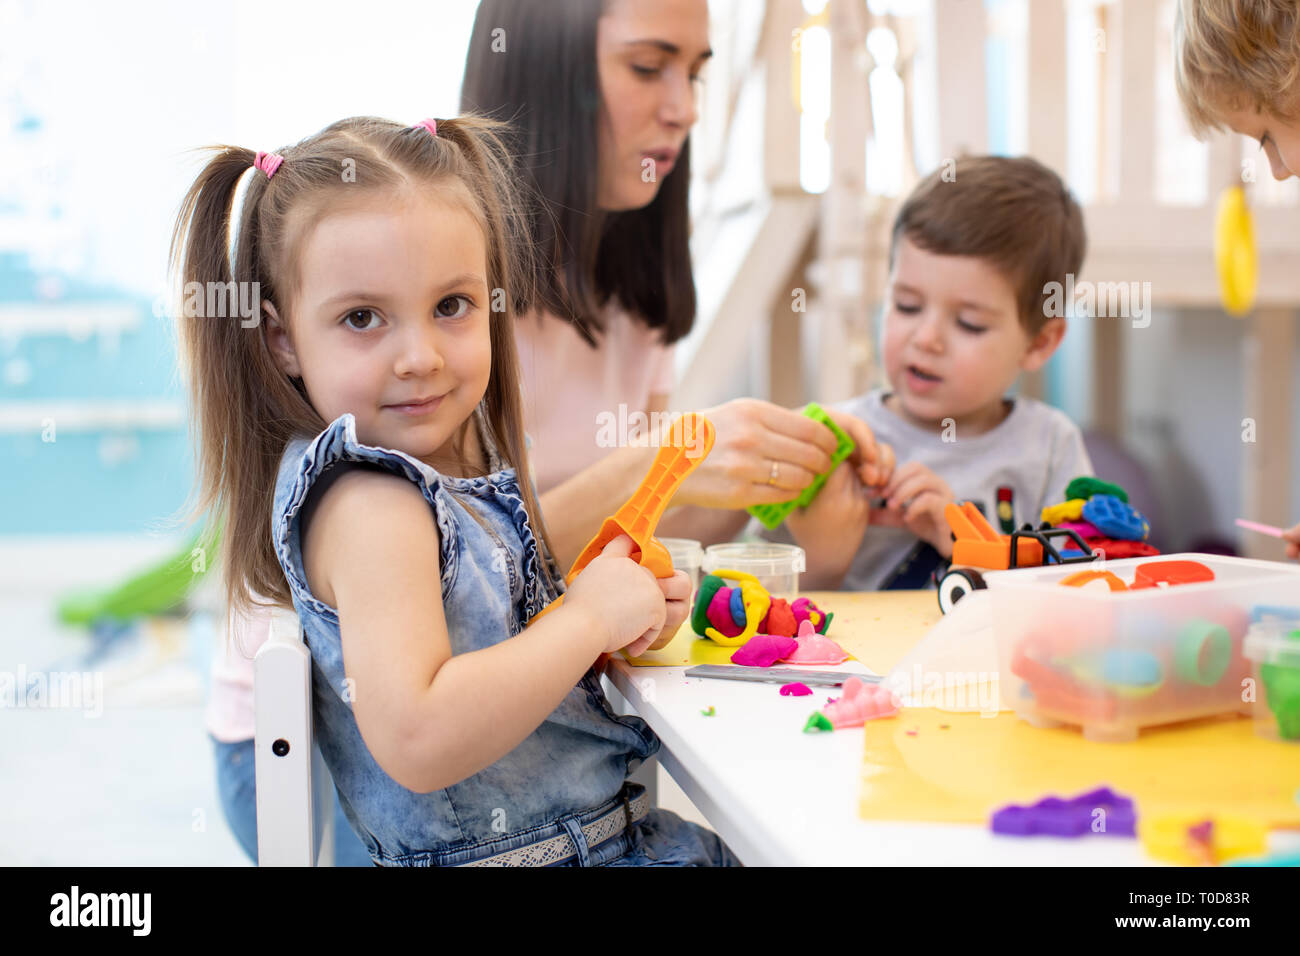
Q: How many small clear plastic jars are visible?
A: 3